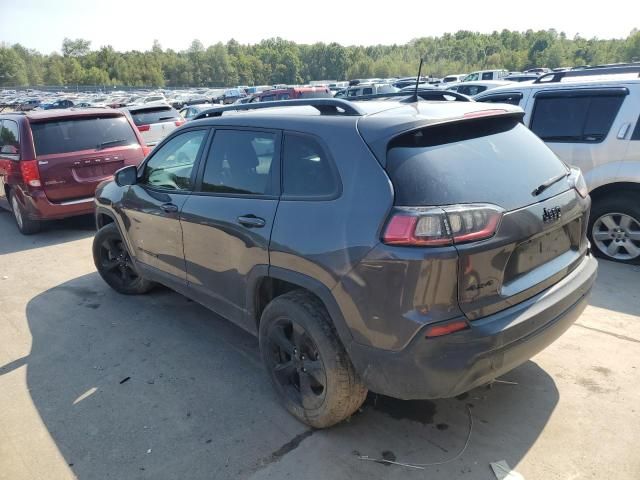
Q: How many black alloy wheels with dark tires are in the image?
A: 2